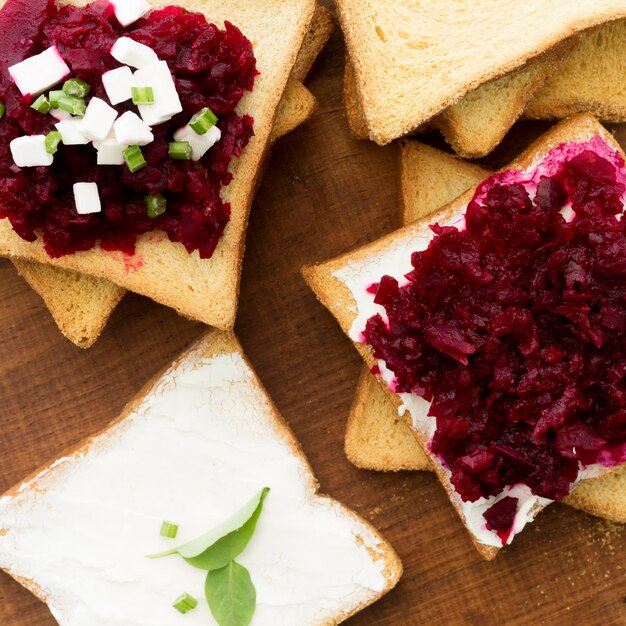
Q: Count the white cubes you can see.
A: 12